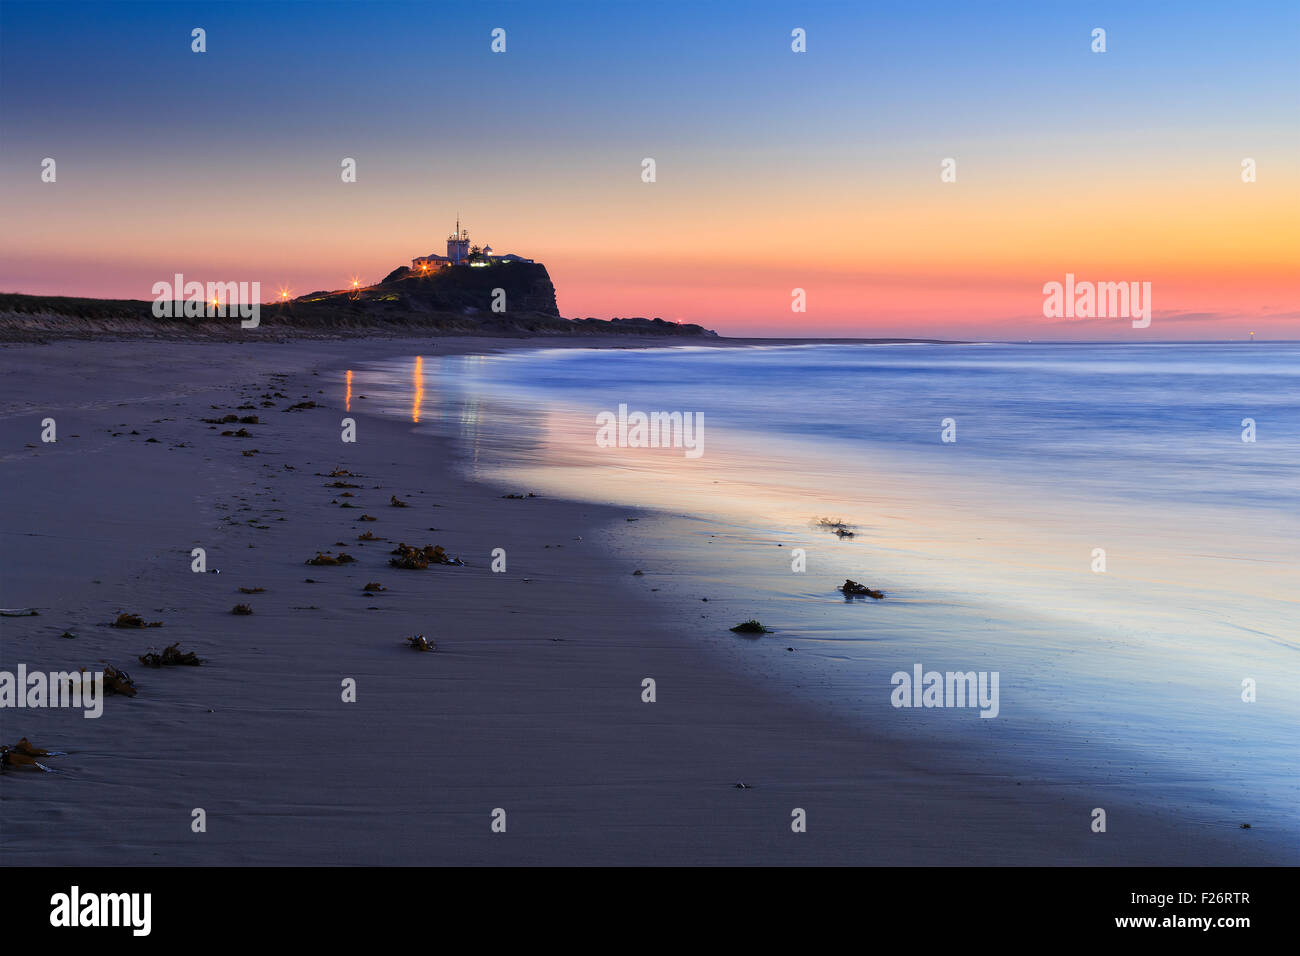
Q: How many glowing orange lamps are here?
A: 4